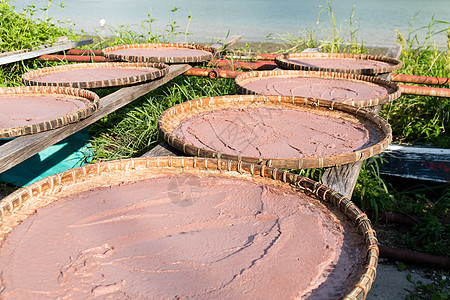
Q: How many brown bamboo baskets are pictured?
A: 7